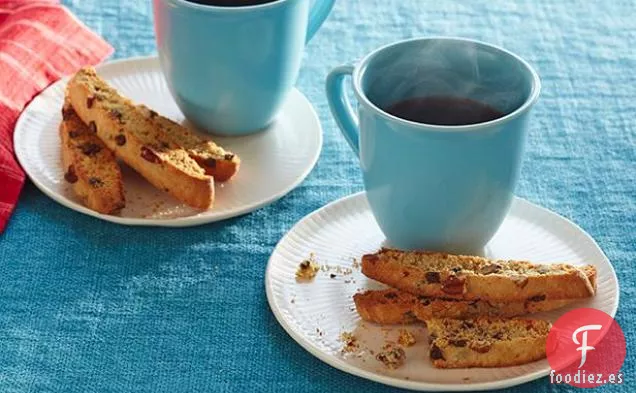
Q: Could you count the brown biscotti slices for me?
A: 6